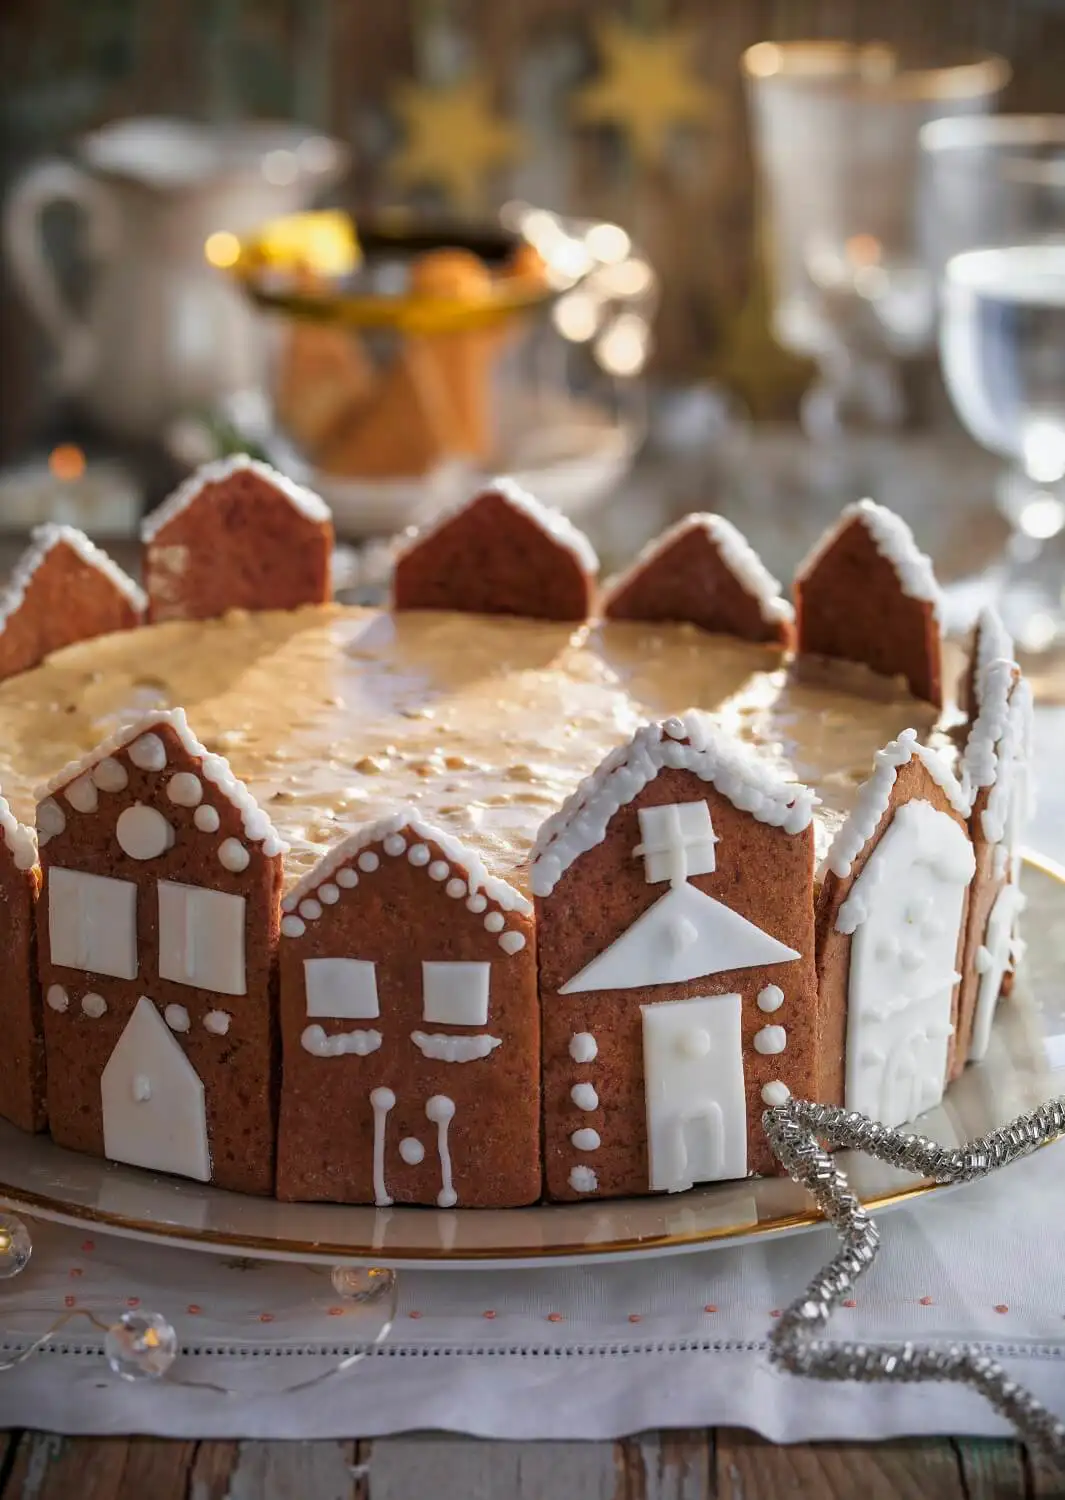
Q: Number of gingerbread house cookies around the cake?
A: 12